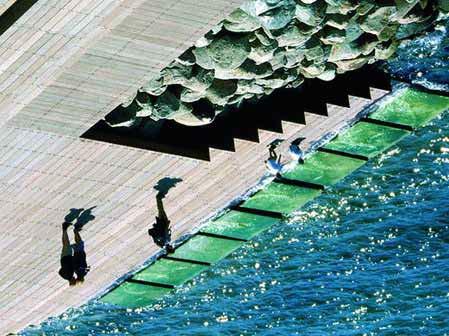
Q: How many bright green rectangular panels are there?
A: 8